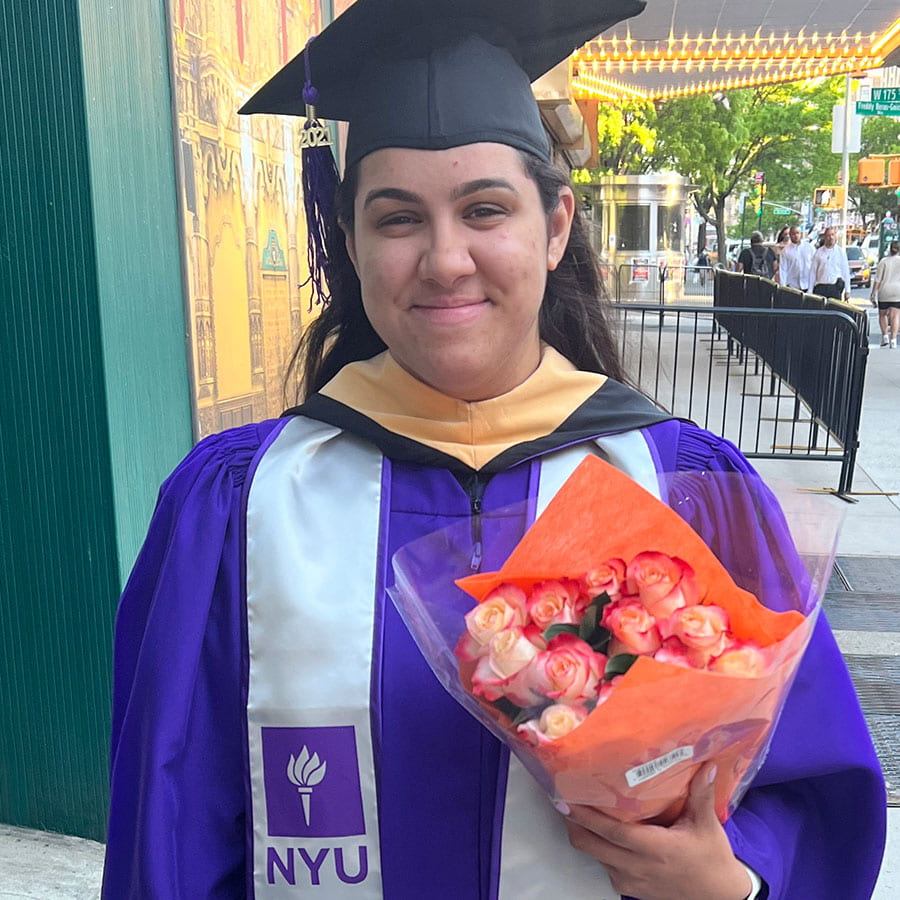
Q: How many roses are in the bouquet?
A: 12